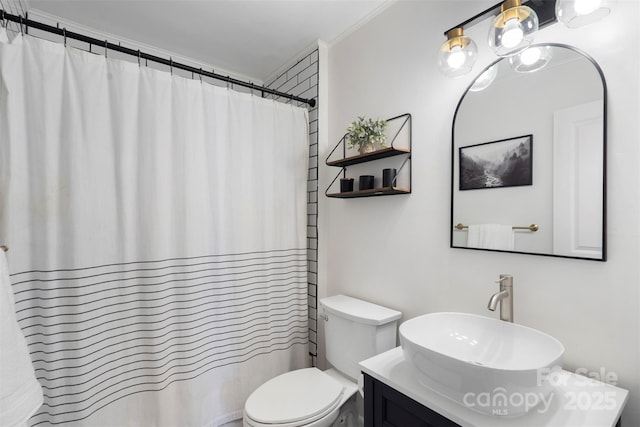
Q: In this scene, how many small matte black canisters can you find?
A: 3